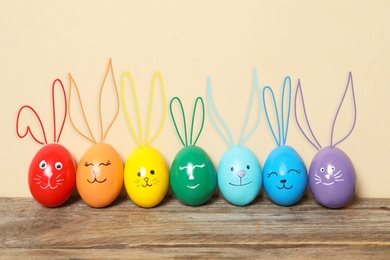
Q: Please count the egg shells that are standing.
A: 7